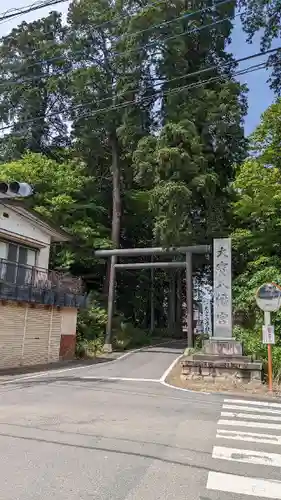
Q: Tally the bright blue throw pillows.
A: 0